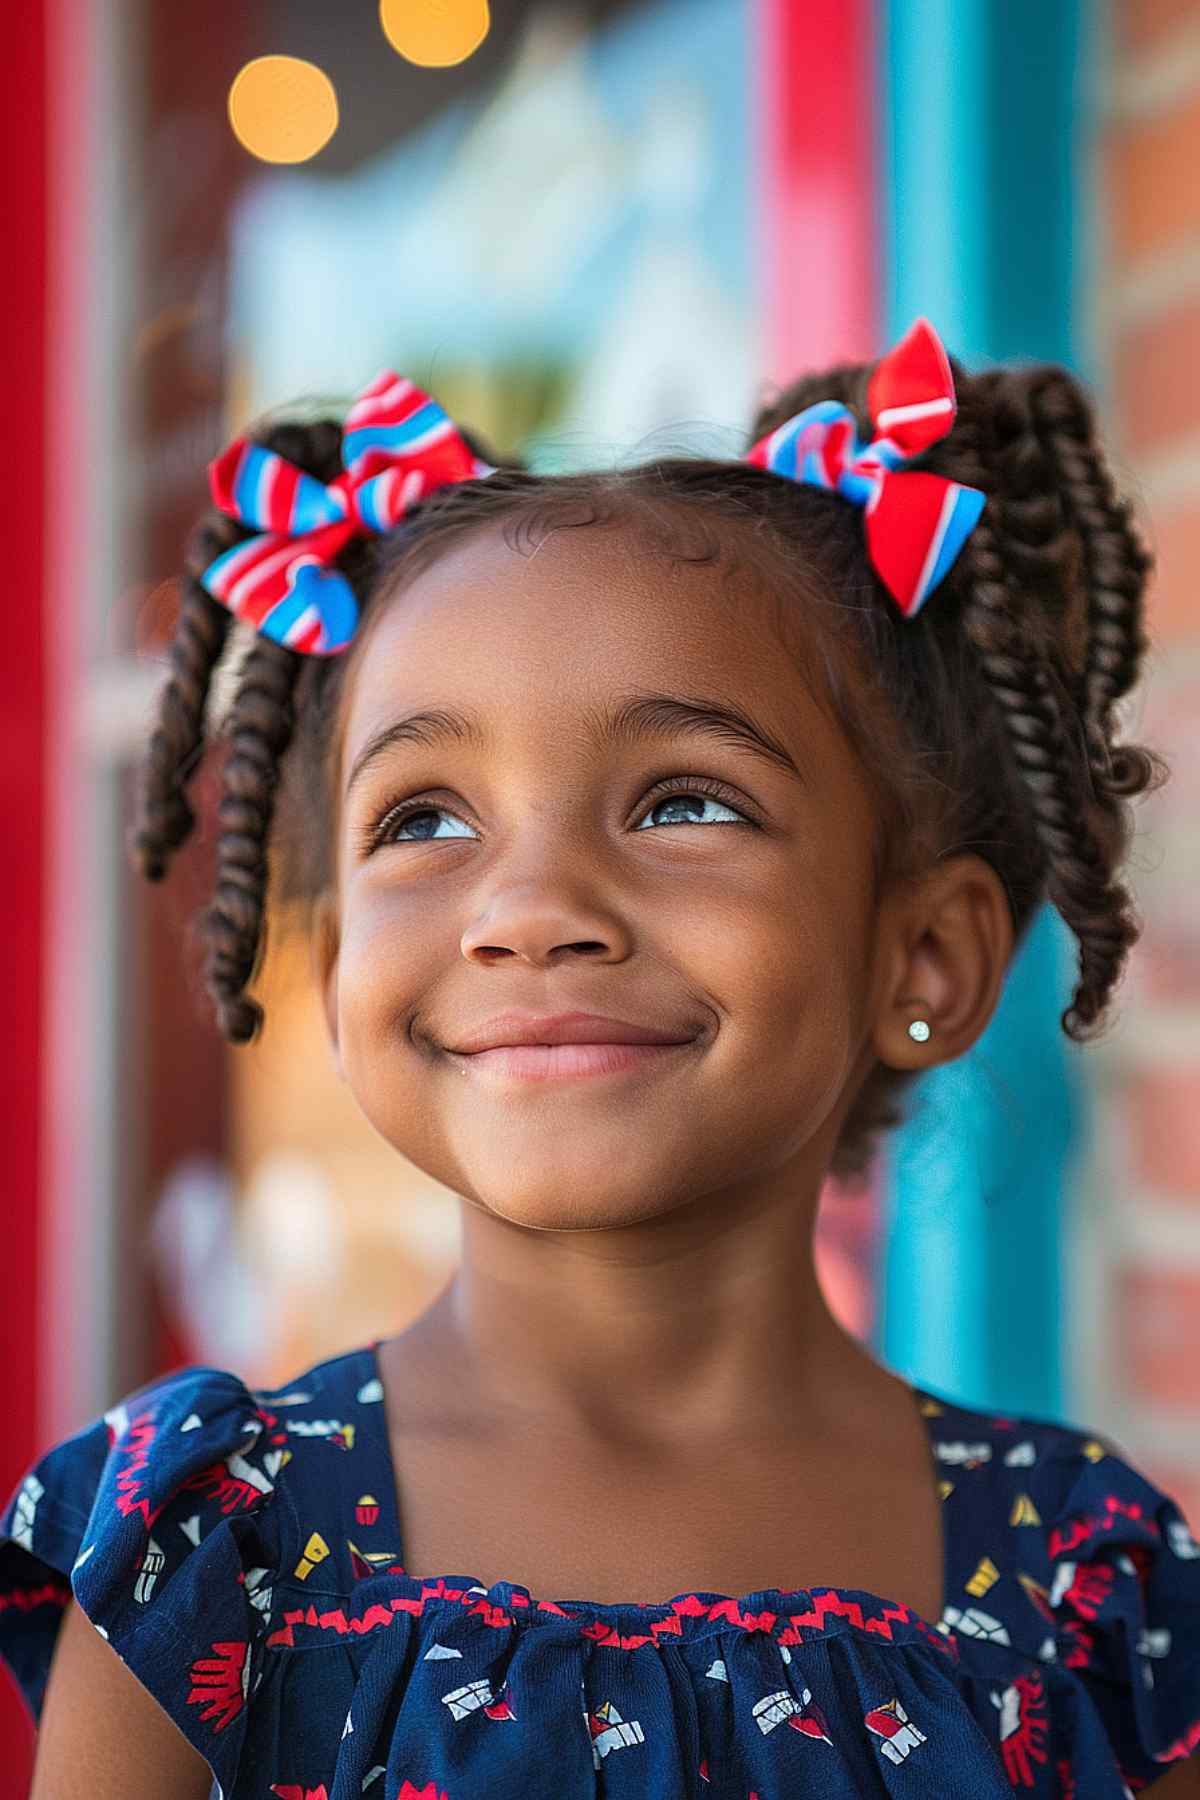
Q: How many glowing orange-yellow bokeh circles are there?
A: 2